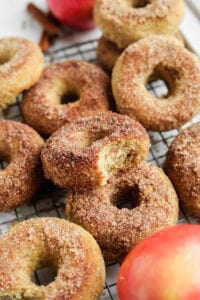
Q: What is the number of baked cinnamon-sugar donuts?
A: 10